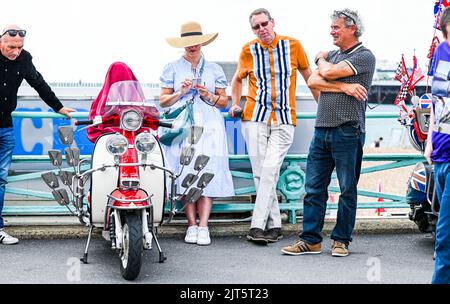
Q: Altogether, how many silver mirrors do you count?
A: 12